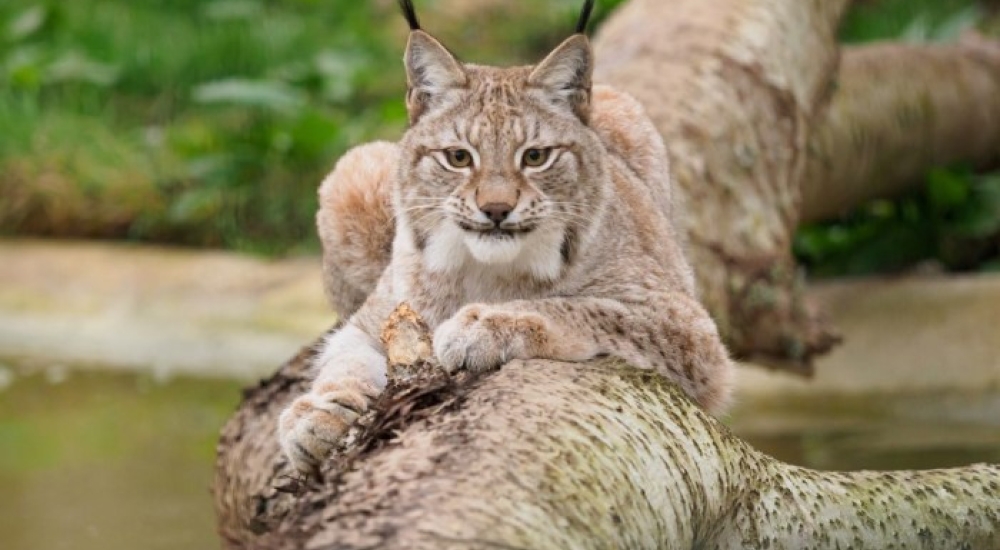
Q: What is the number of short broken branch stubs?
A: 1